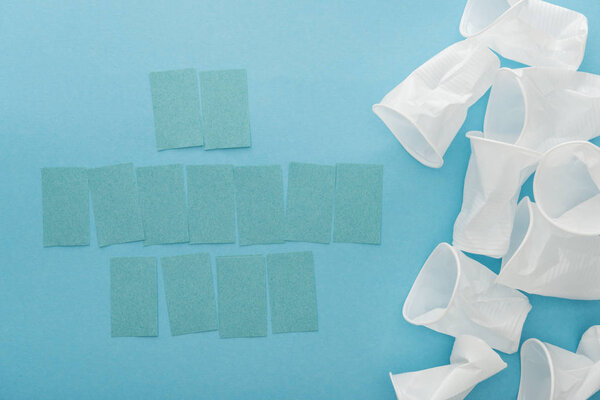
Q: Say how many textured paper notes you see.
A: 13